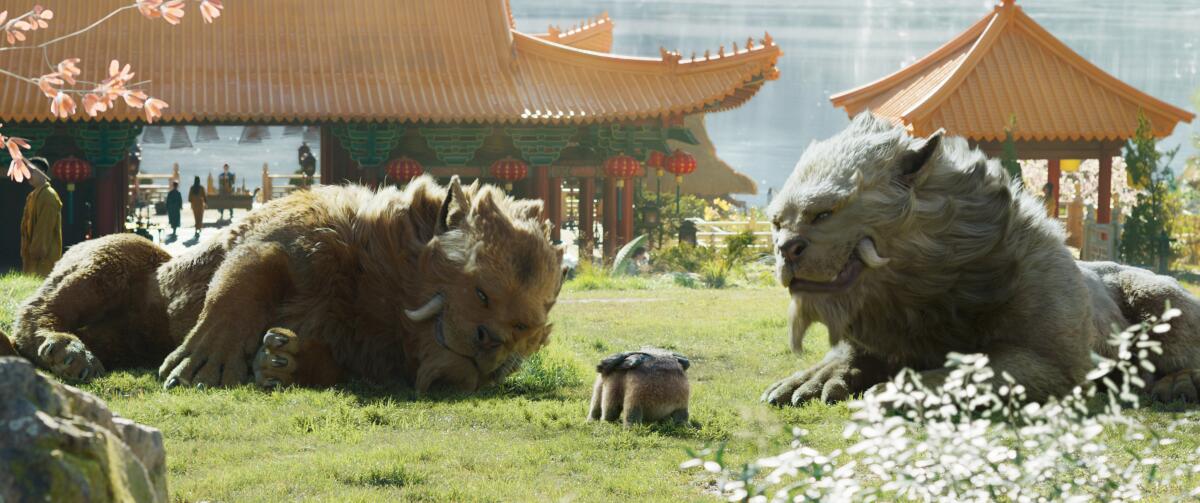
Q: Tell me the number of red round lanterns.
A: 6